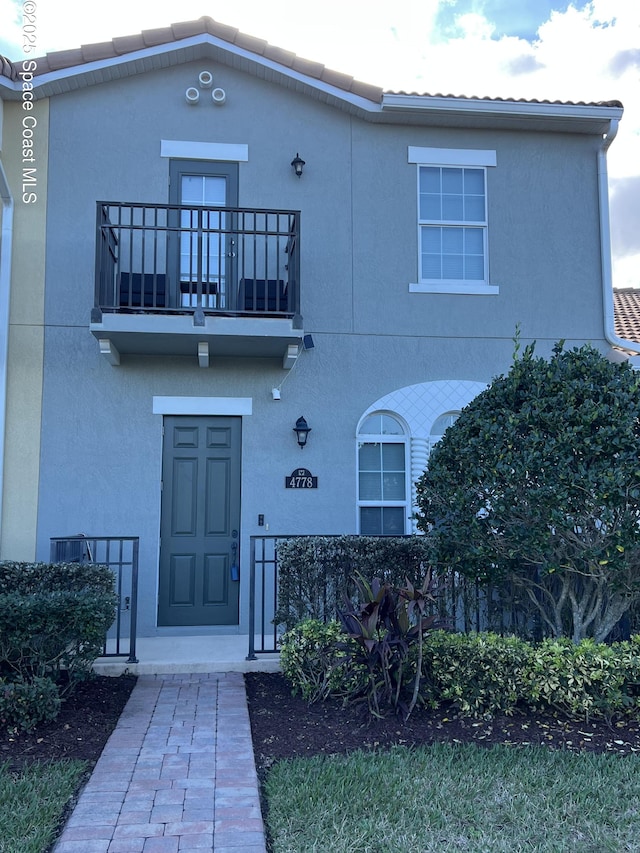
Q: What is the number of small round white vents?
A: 3